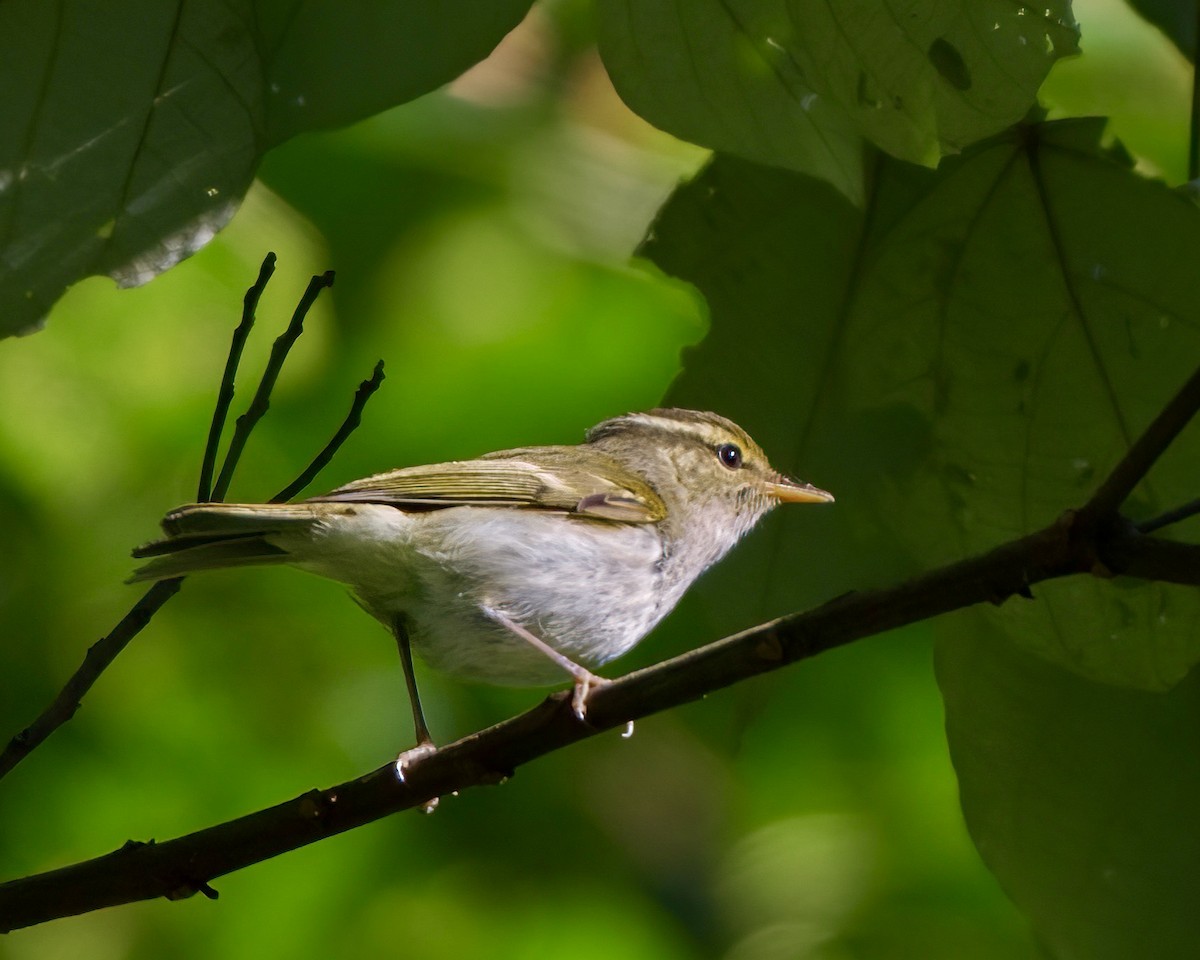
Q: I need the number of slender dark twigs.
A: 3